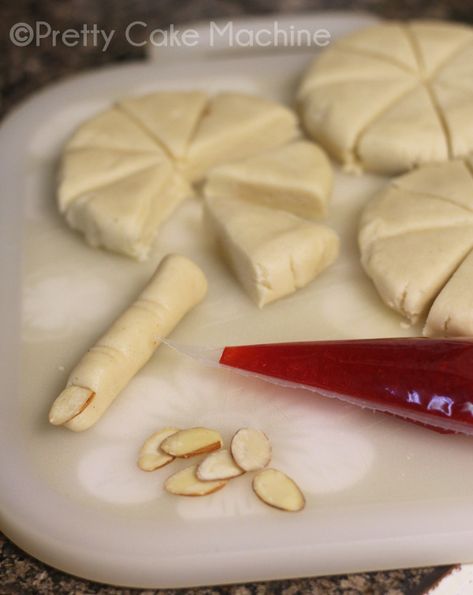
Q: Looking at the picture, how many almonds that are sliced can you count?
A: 7